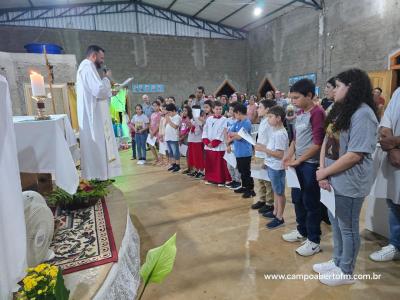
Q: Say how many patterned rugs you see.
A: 1